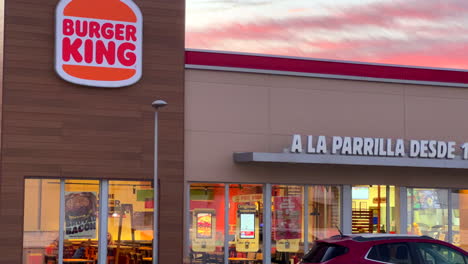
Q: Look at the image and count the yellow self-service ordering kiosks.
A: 3